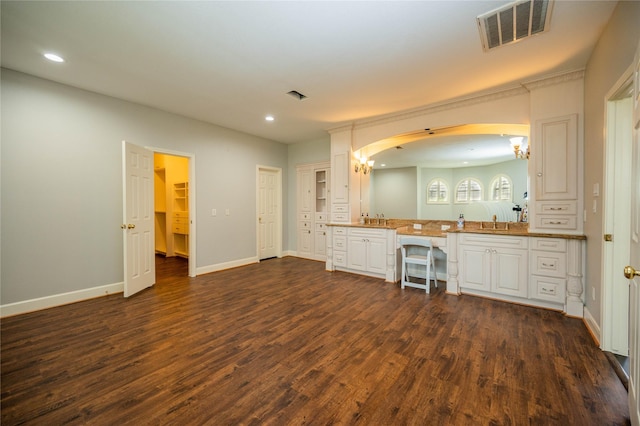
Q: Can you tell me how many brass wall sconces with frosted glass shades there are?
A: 2